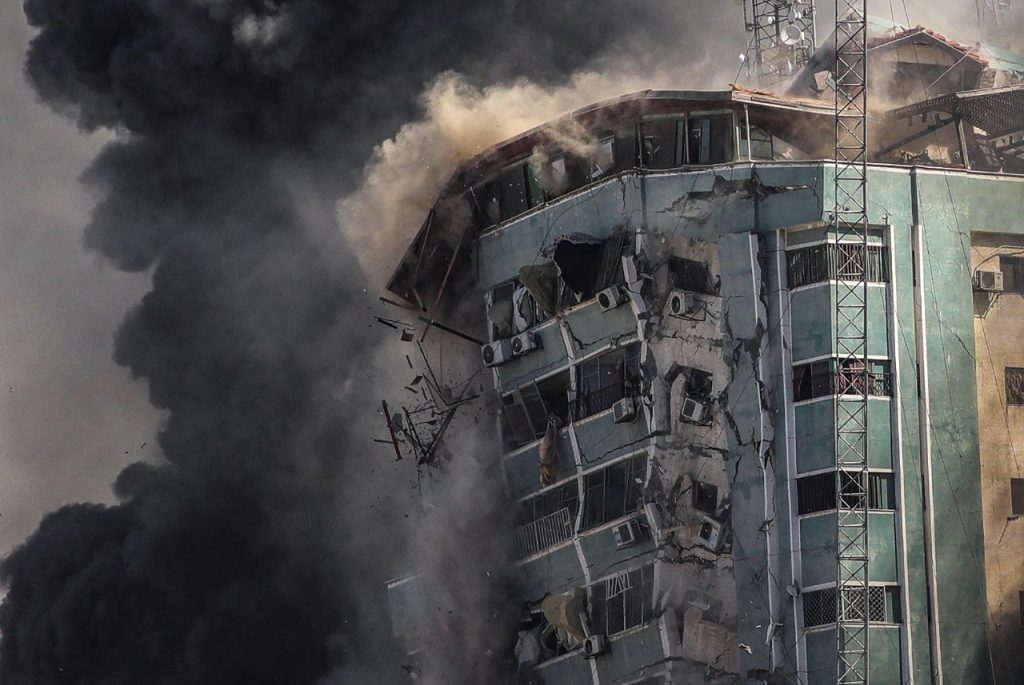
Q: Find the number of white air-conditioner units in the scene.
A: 10